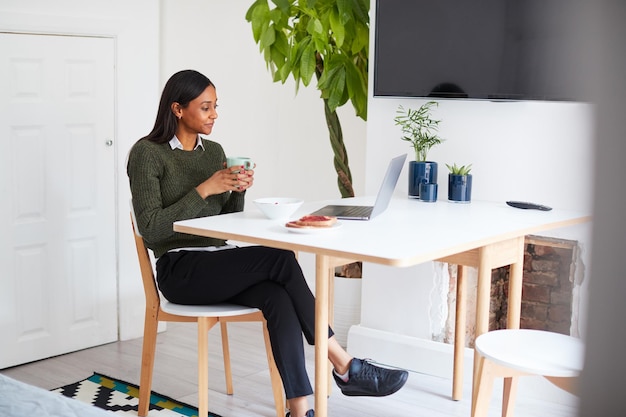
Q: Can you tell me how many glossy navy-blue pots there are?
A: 3